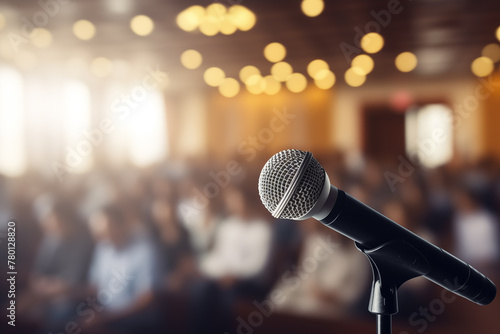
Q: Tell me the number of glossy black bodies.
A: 1